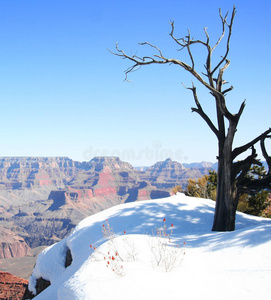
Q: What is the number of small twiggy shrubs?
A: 2